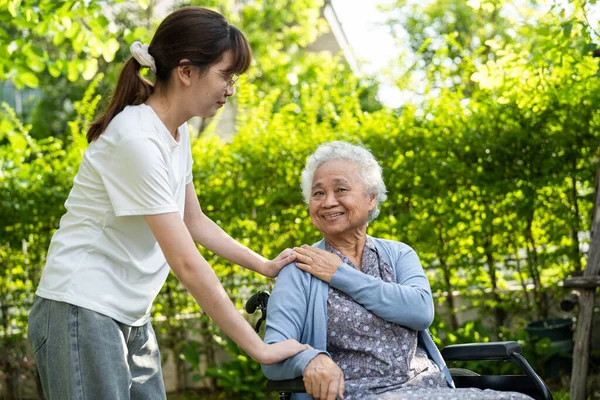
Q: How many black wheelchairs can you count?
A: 1